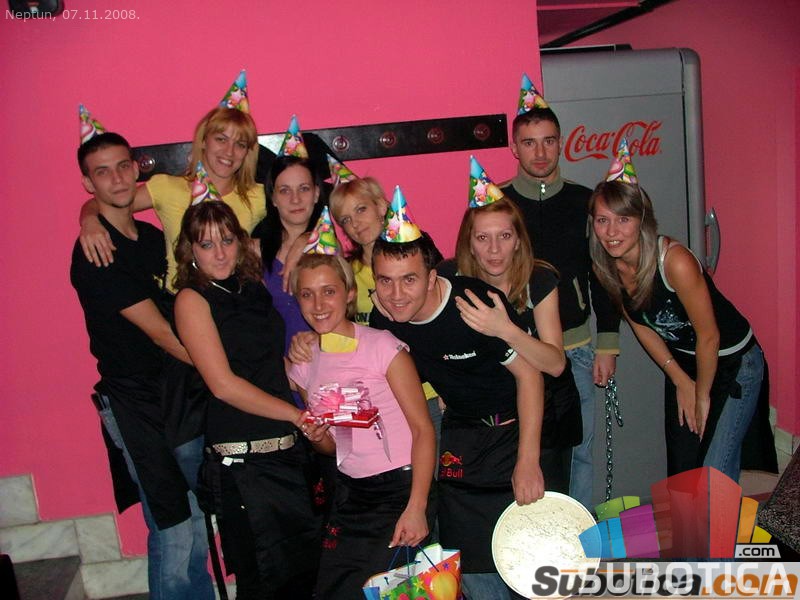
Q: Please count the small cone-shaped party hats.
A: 10